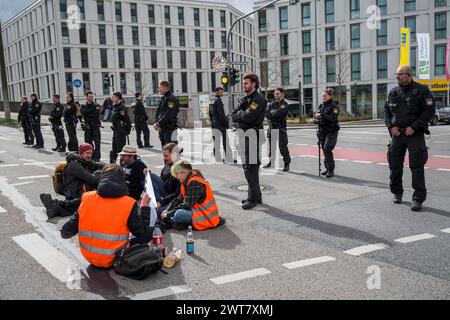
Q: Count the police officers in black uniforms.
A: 13